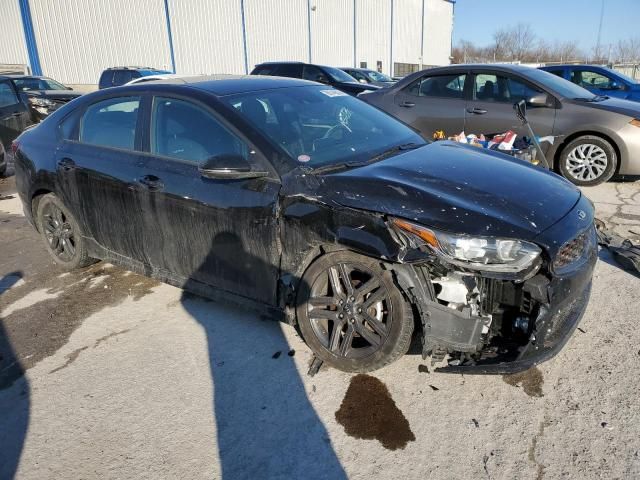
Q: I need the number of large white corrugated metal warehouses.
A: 1